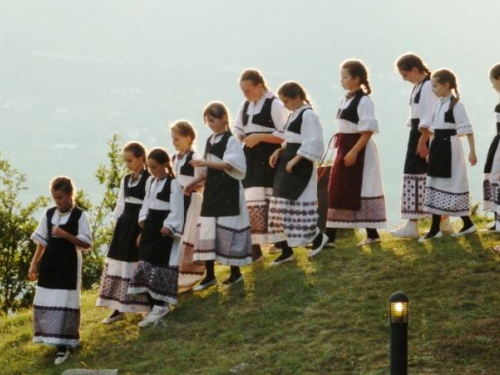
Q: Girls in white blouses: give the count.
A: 11